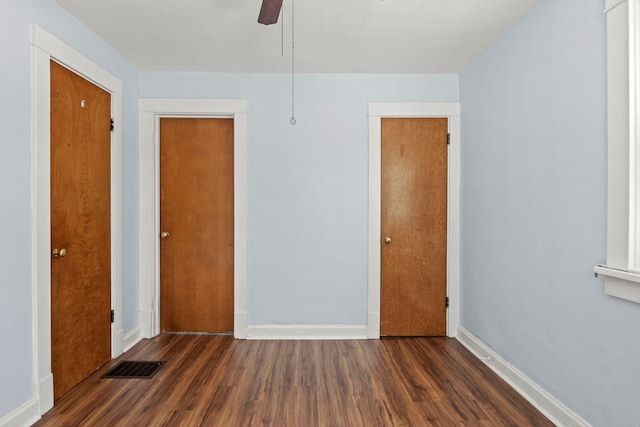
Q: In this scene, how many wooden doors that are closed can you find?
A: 3